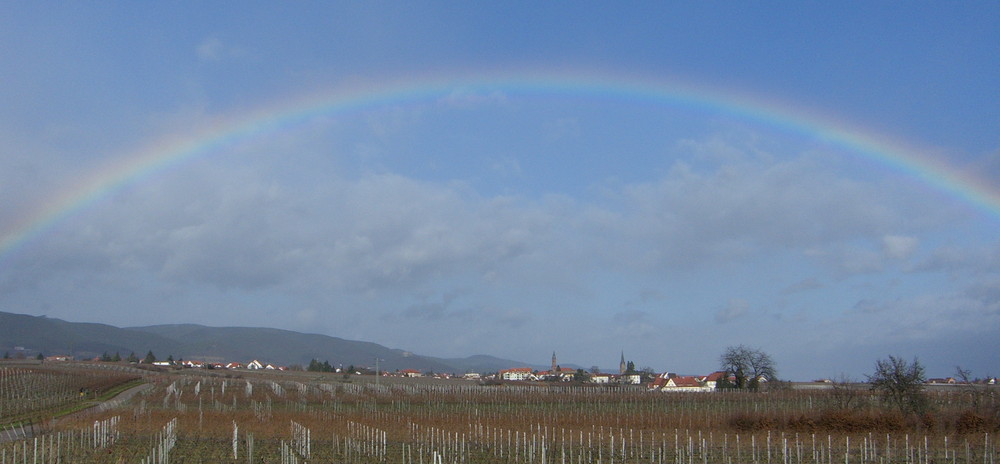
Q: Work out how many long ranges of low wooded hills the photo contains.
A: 1